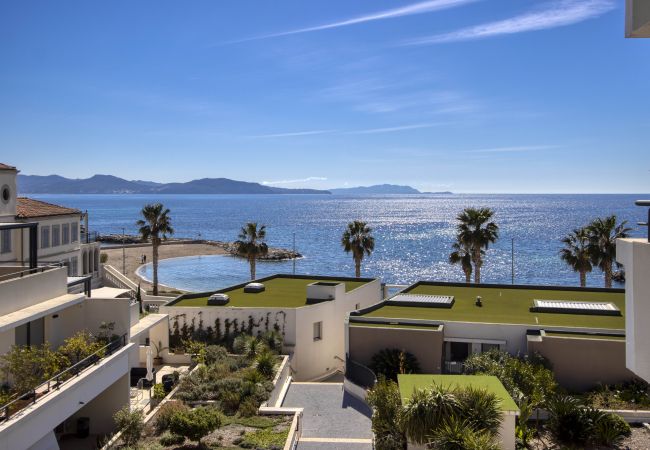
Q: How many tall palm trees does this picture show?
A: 7